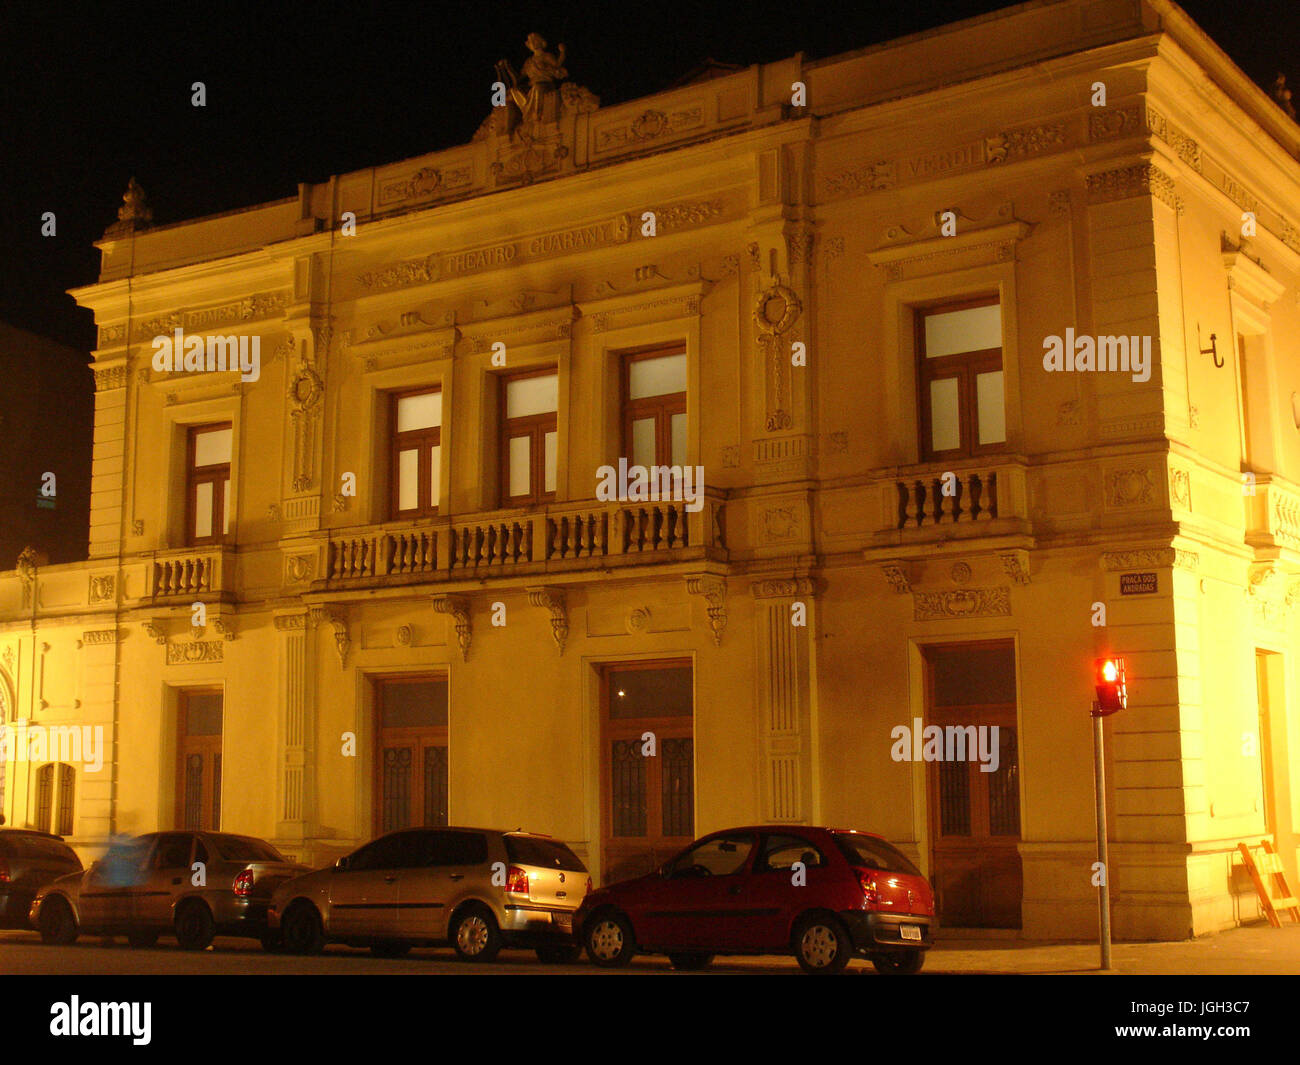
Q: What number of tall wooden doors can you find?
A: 4